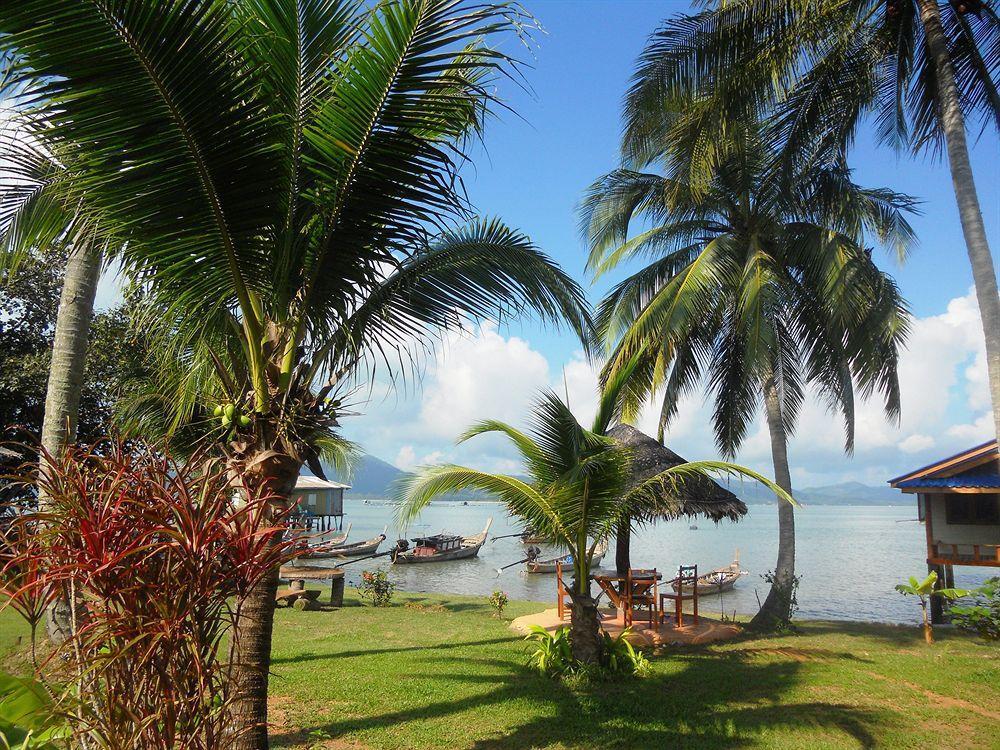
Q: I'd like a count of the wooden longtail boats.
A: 6